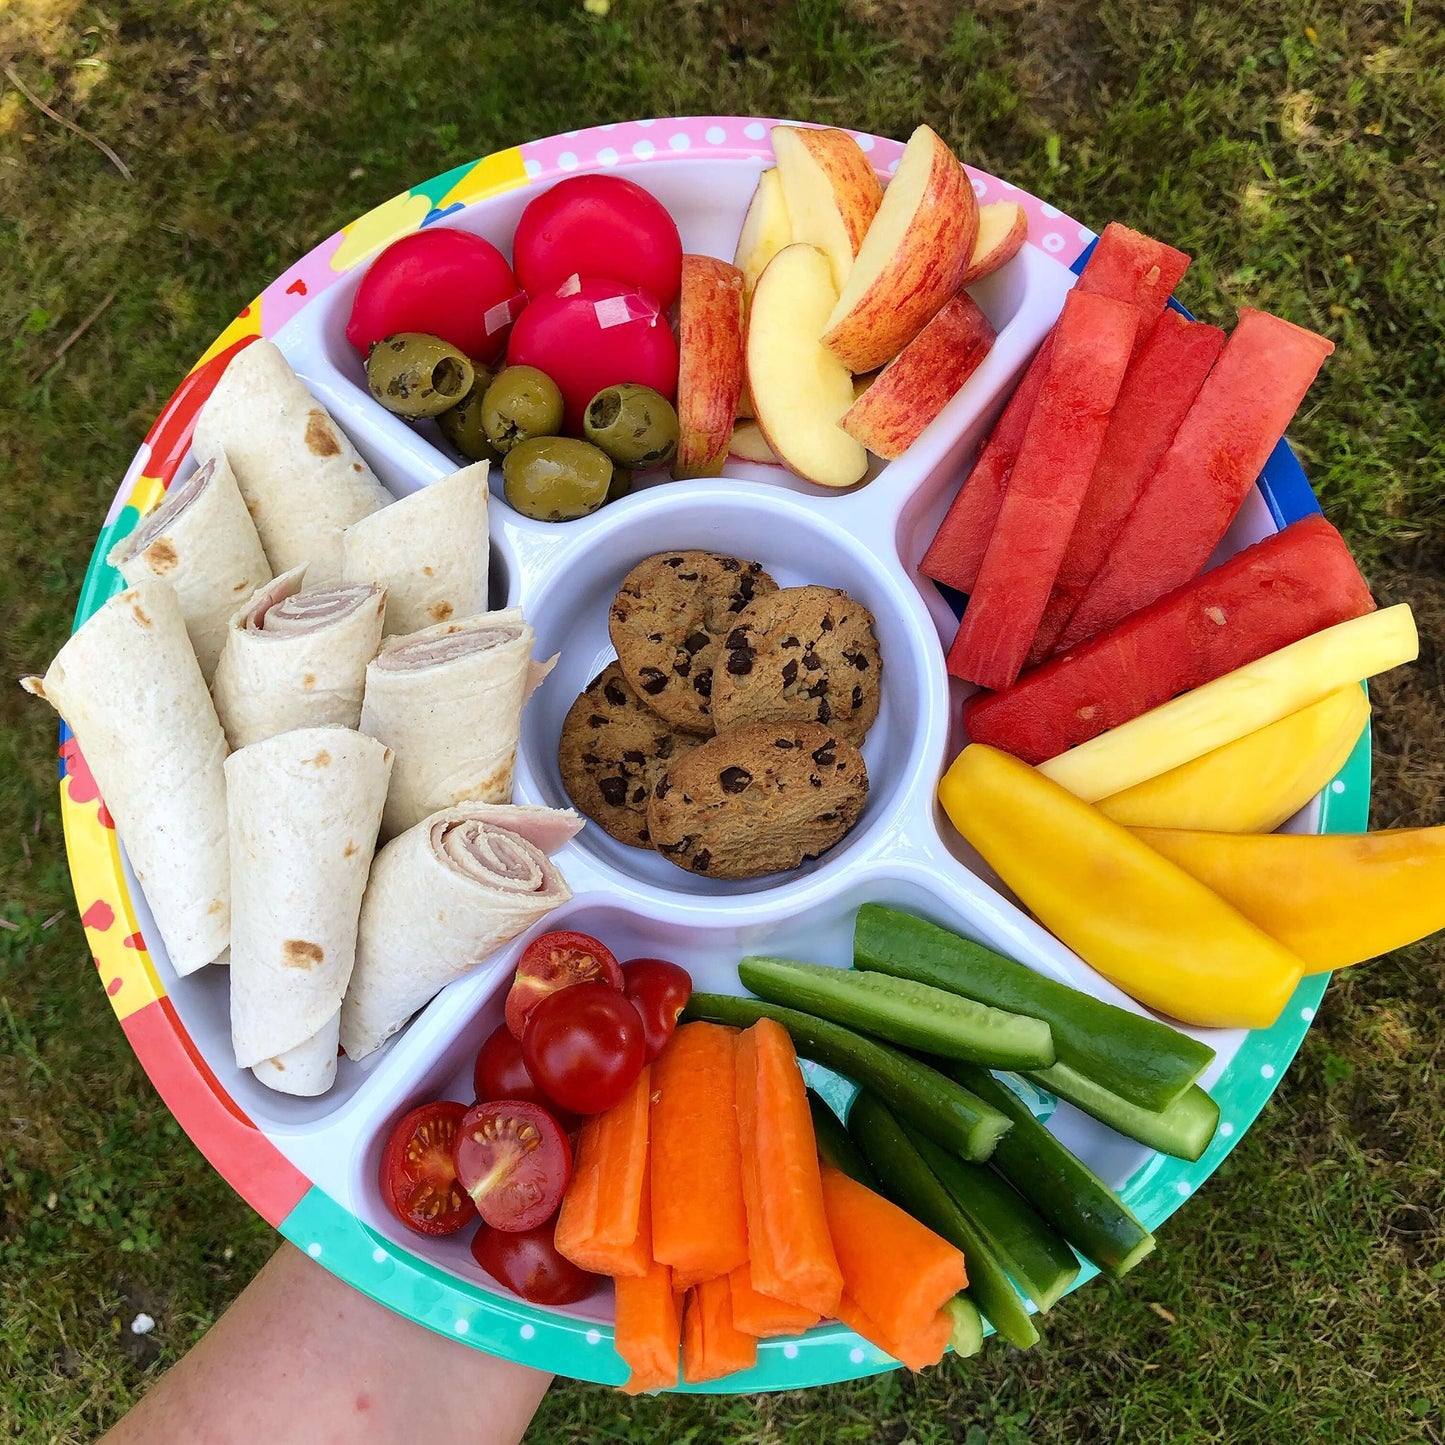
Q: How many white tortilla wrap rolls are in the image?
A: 8